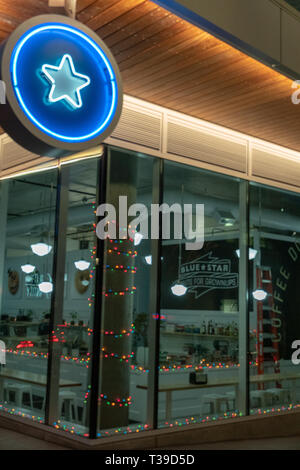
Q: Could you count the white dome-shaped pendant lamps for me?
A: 9